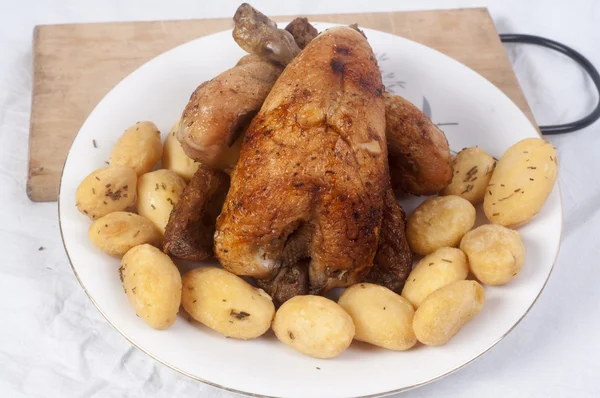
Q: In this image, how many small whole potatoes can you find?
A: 15